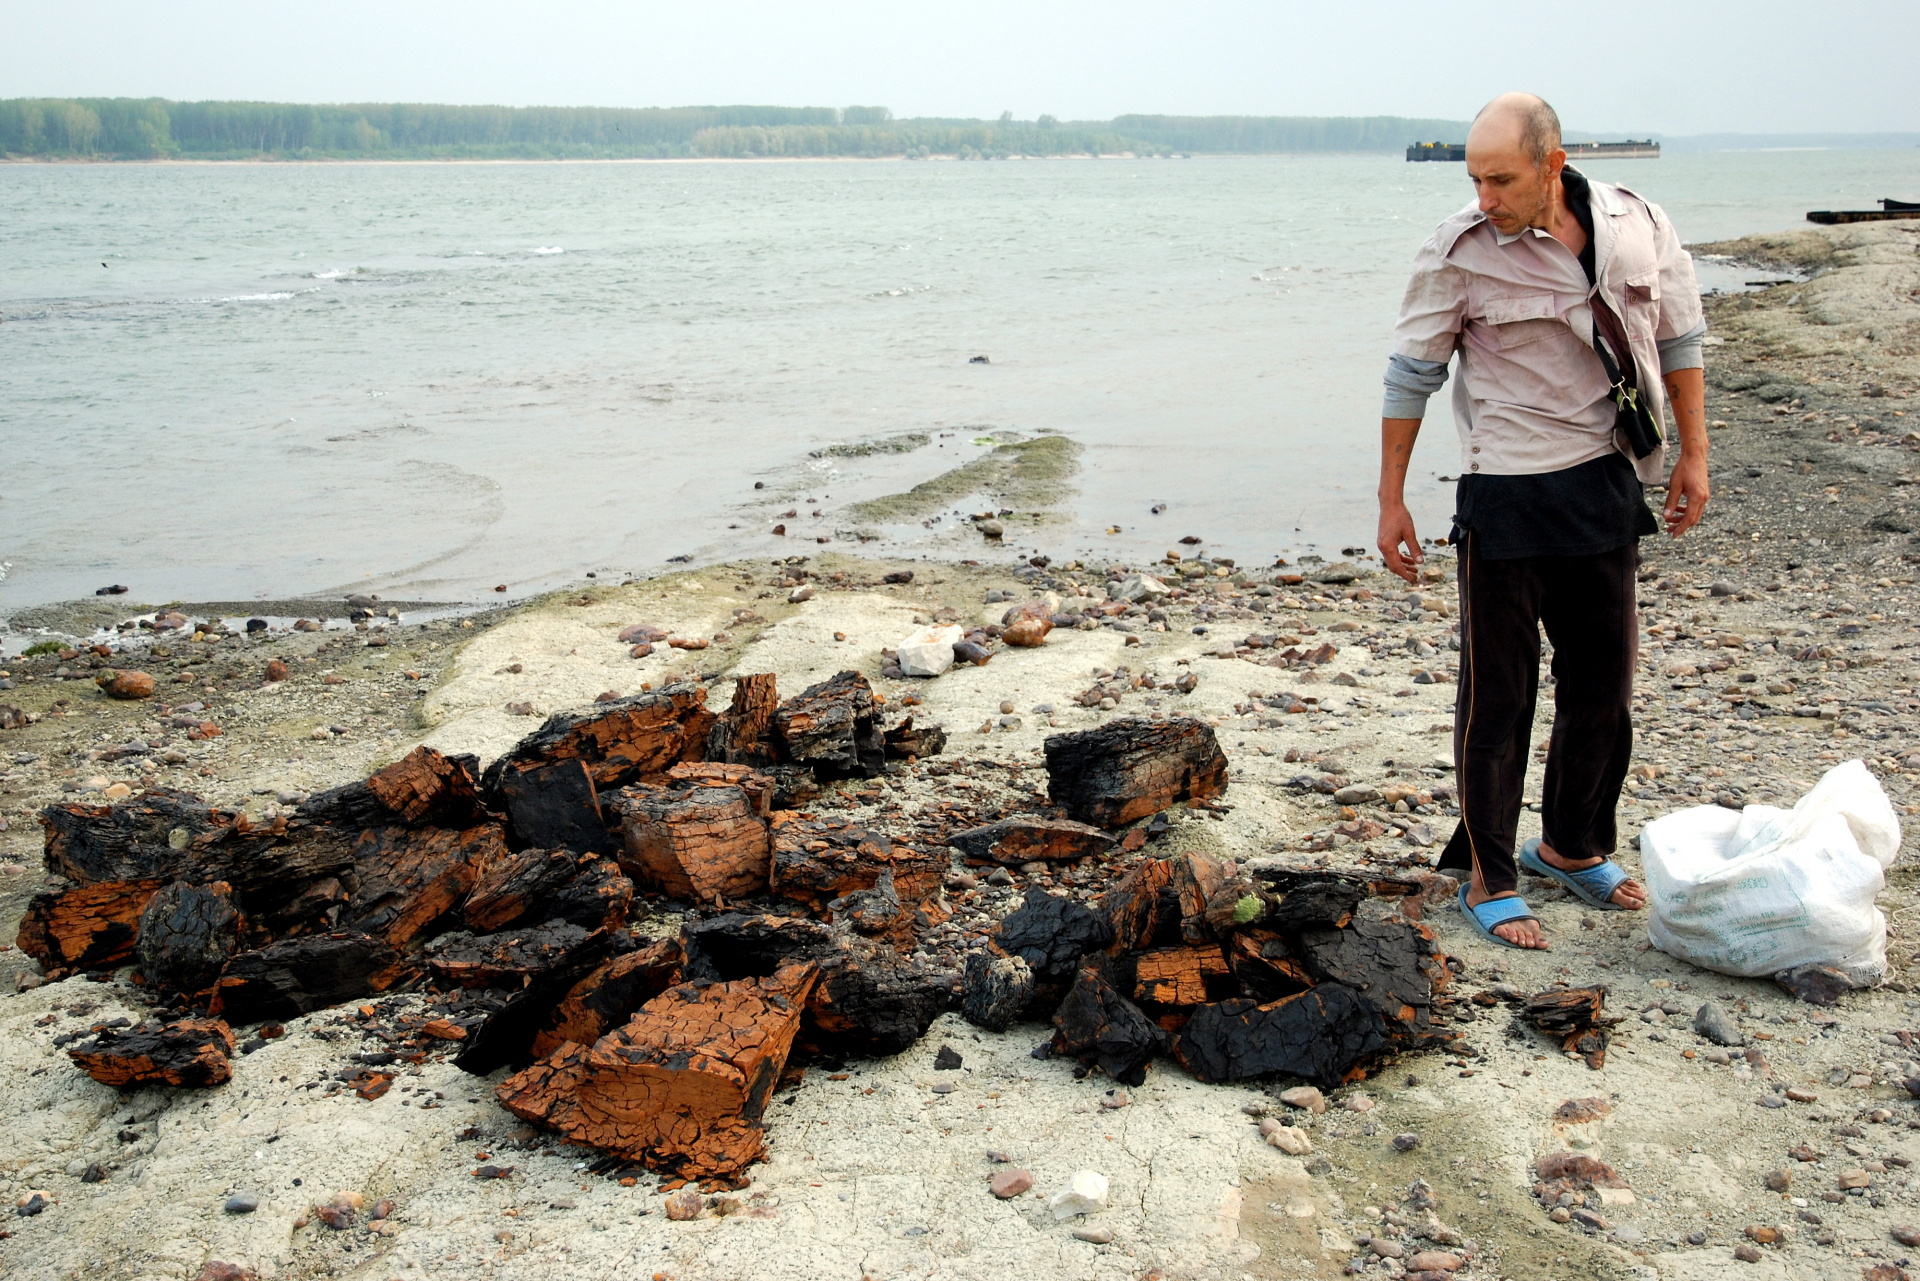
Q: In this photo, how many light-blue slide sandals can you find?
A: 2